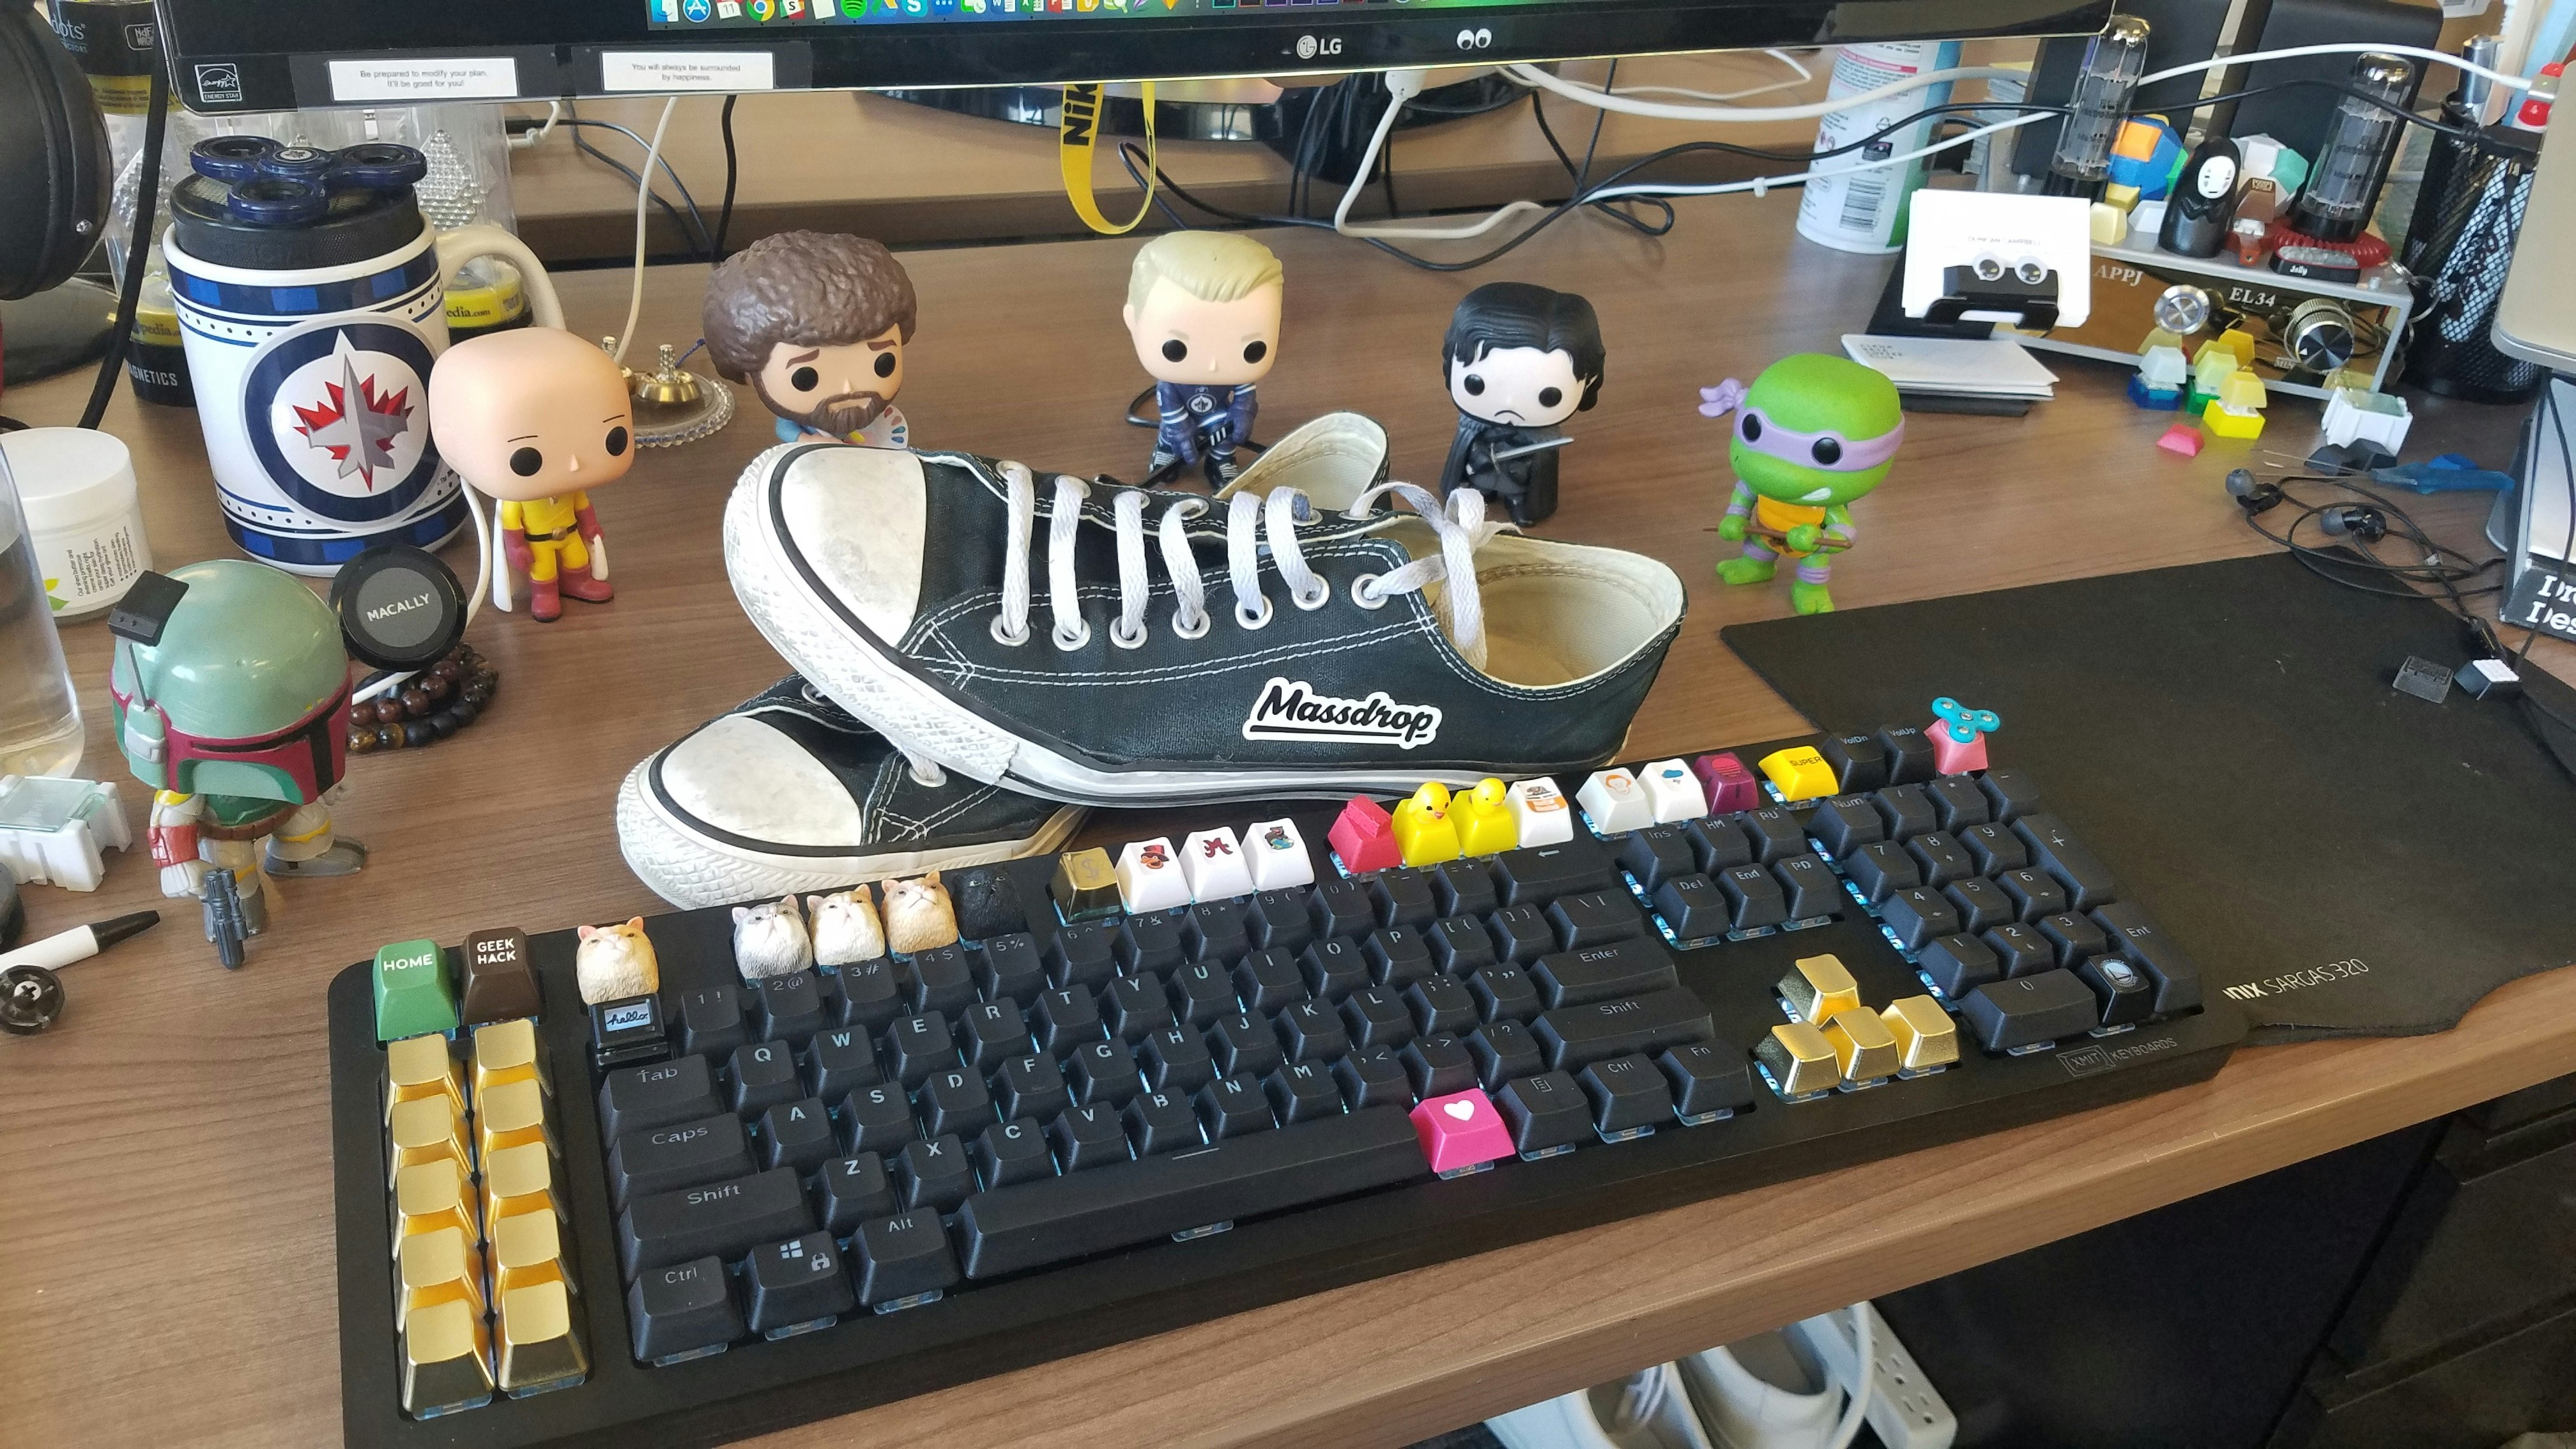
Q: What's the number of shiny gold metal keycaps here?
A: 15